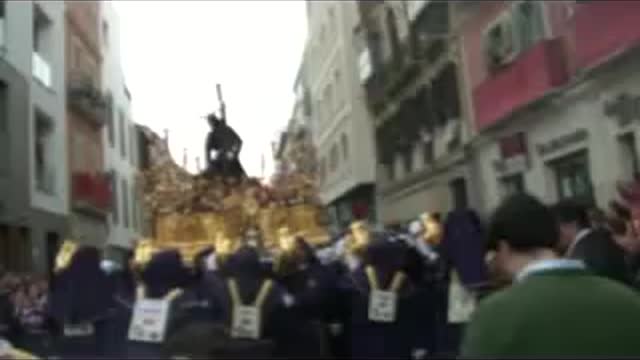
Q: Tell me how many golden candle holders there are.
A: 6